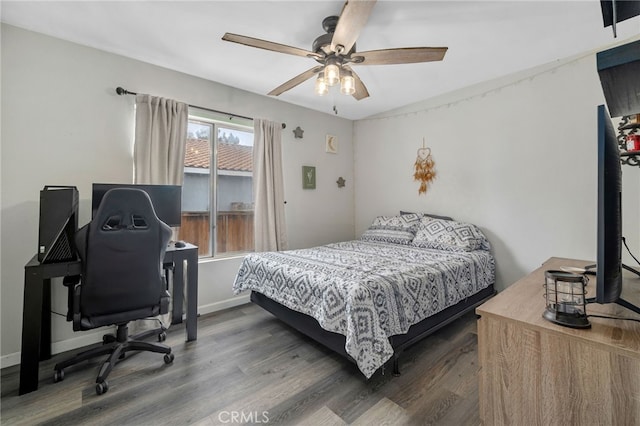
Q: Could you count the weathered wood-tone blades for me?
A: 5